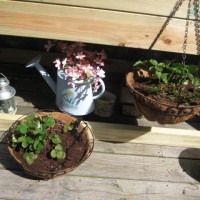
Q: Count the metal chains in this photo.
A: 3